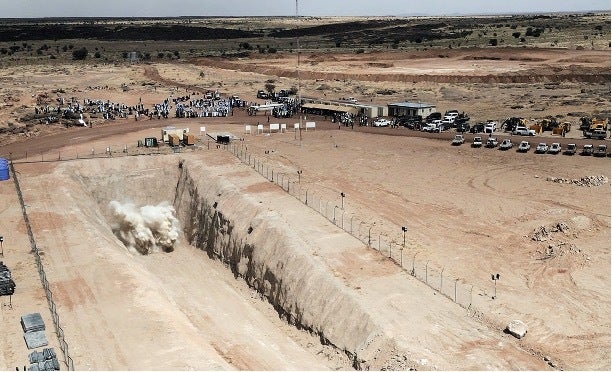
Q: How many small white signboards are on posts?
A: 7